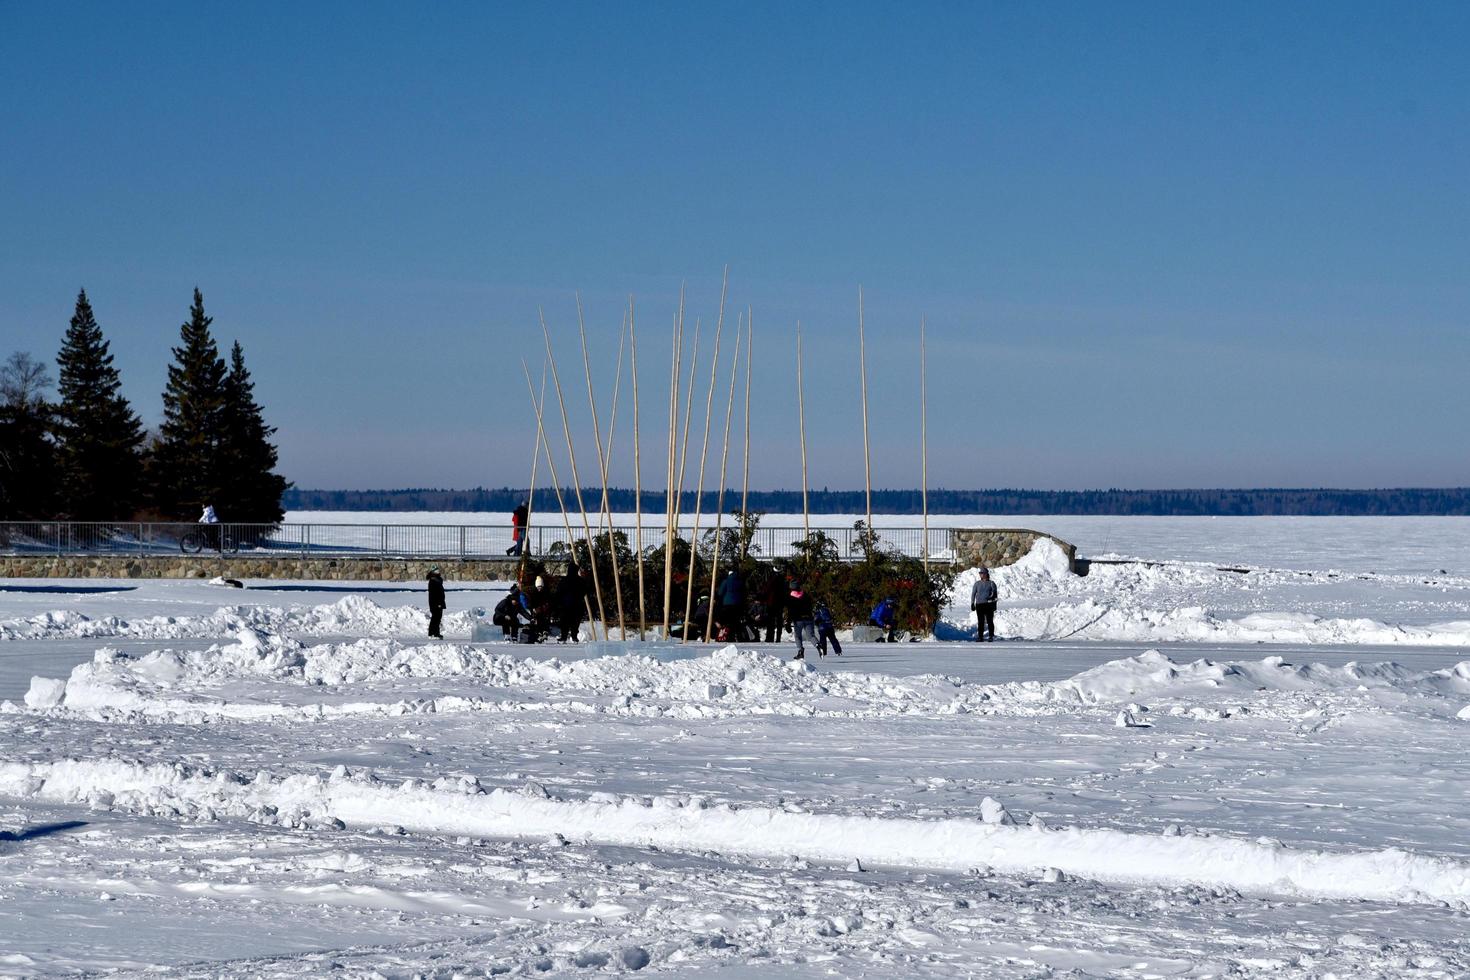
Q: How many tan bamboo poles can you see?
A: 15